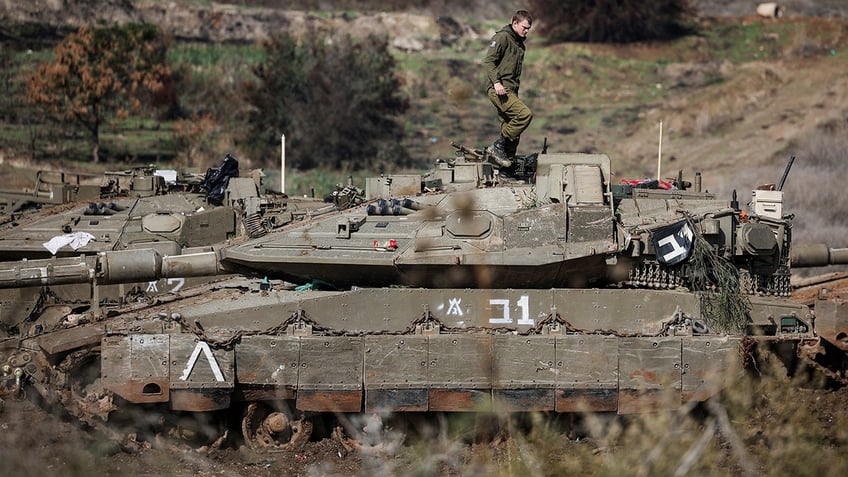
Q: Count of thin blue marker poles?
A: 0